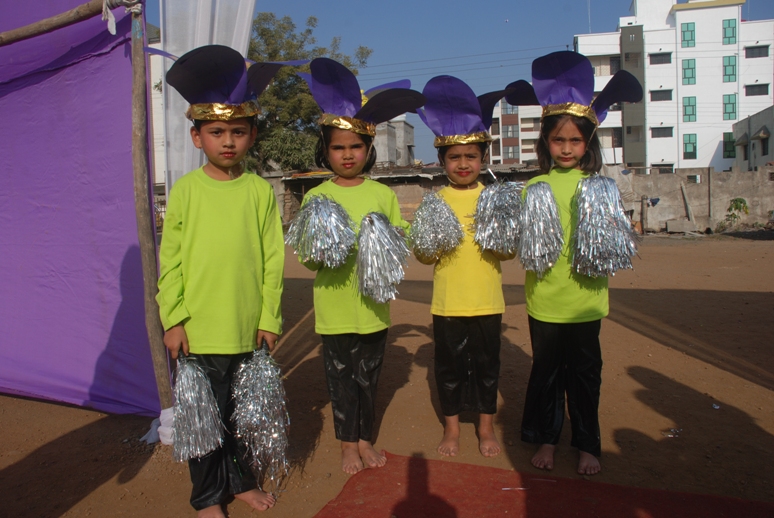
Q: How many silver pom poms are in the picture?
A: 8